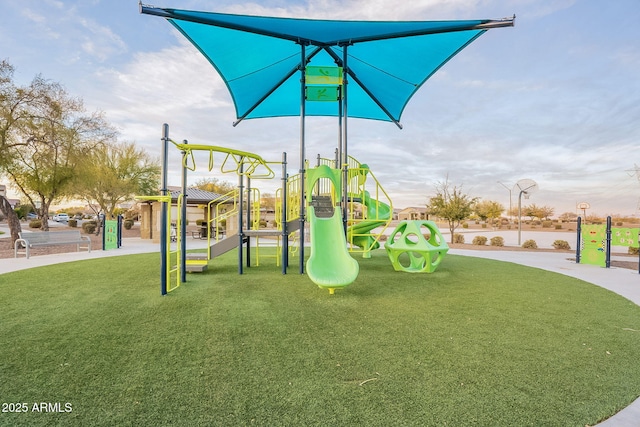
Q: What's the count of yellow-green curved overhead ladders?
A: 1